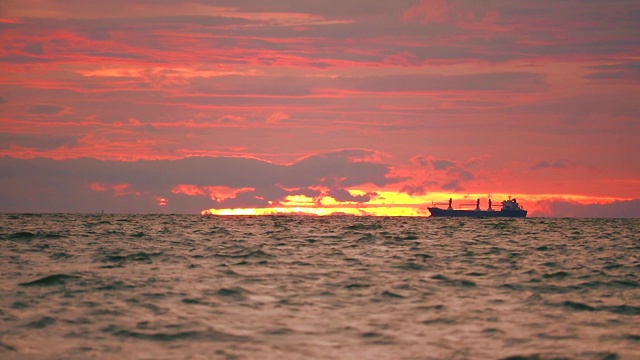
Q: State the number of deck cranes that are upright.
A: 3